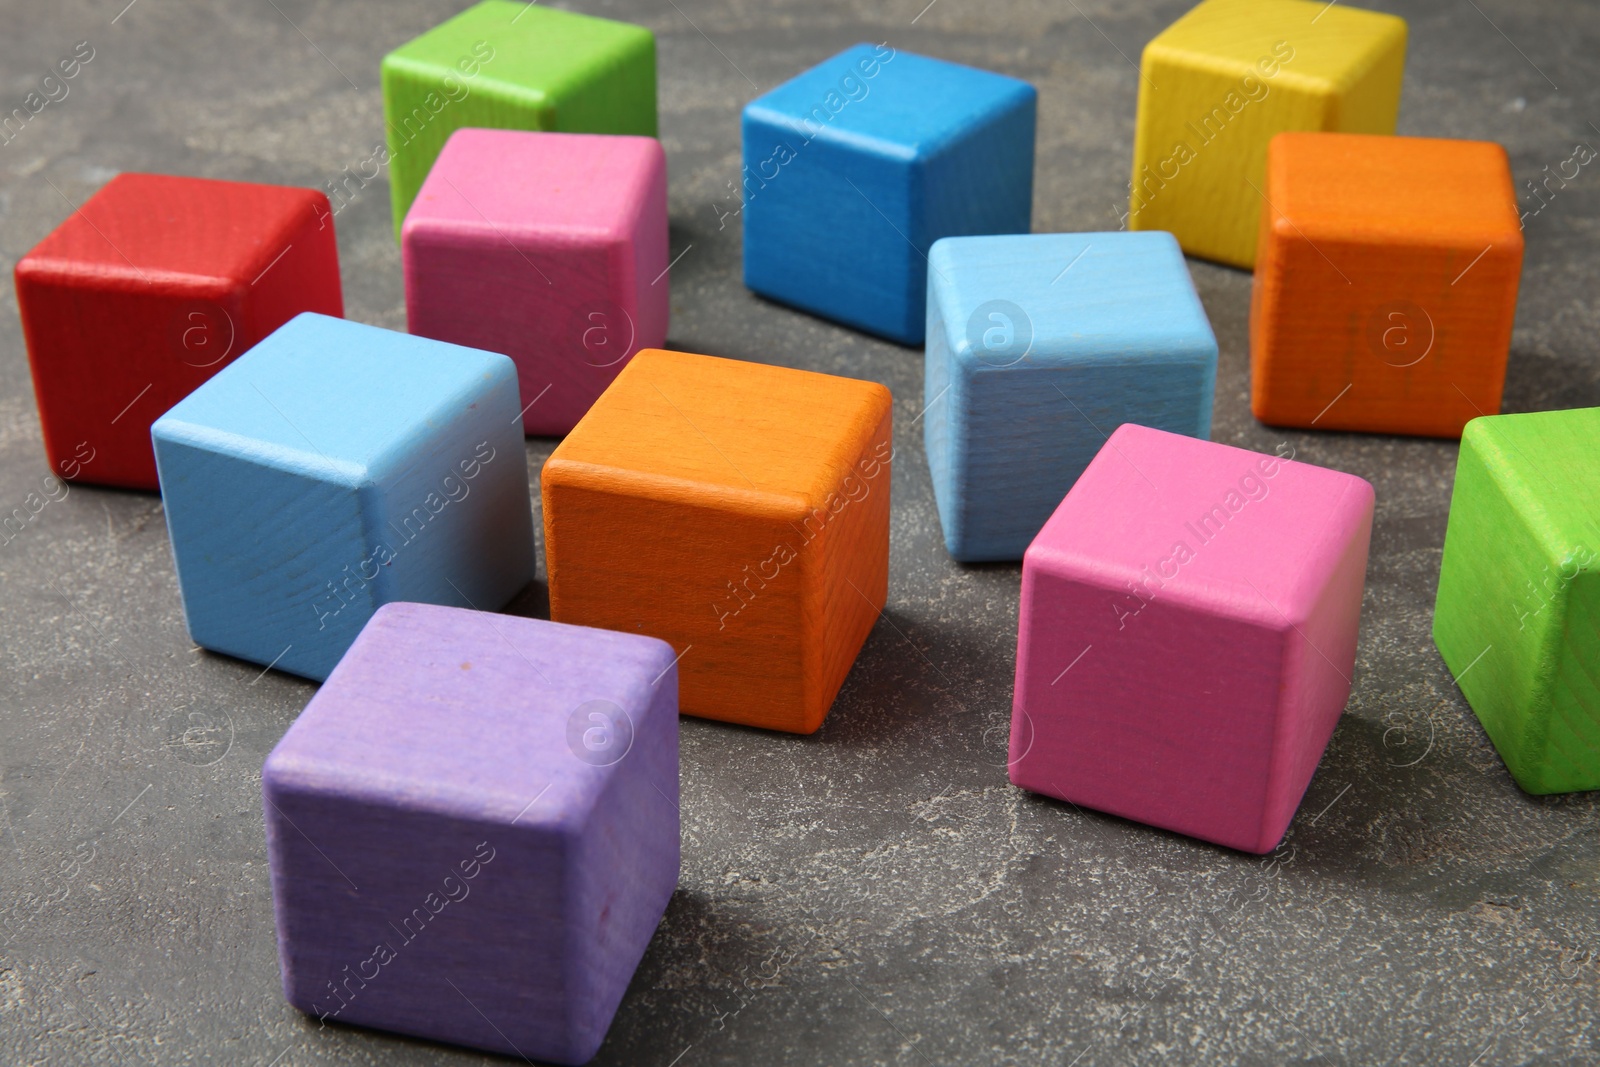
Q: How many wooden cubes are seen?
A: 12